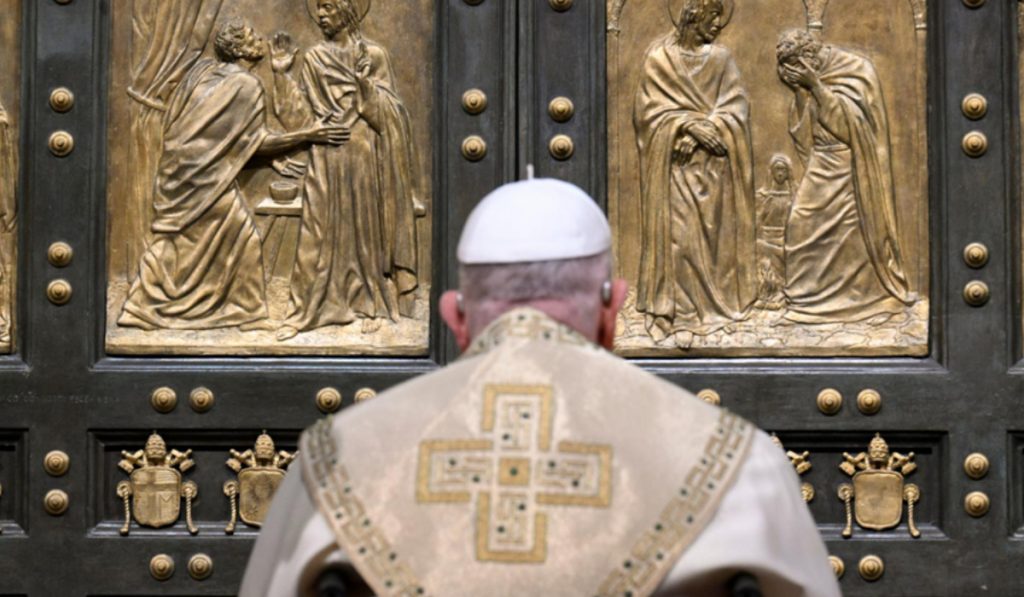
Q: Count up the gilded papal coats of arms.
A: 4